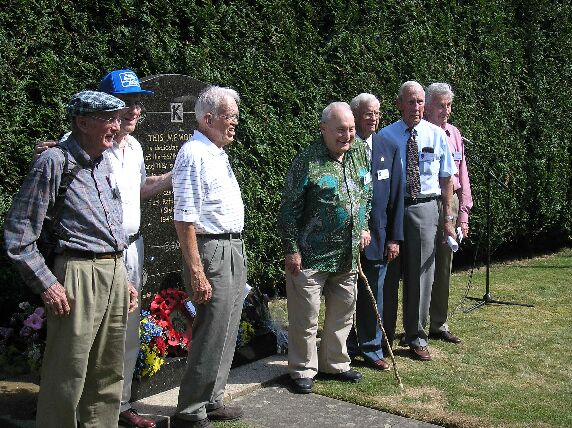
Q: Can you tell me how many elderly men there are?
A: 7